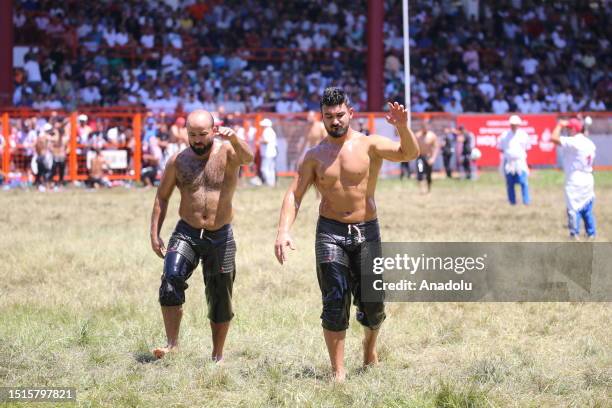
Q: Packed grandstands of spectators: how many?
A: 1